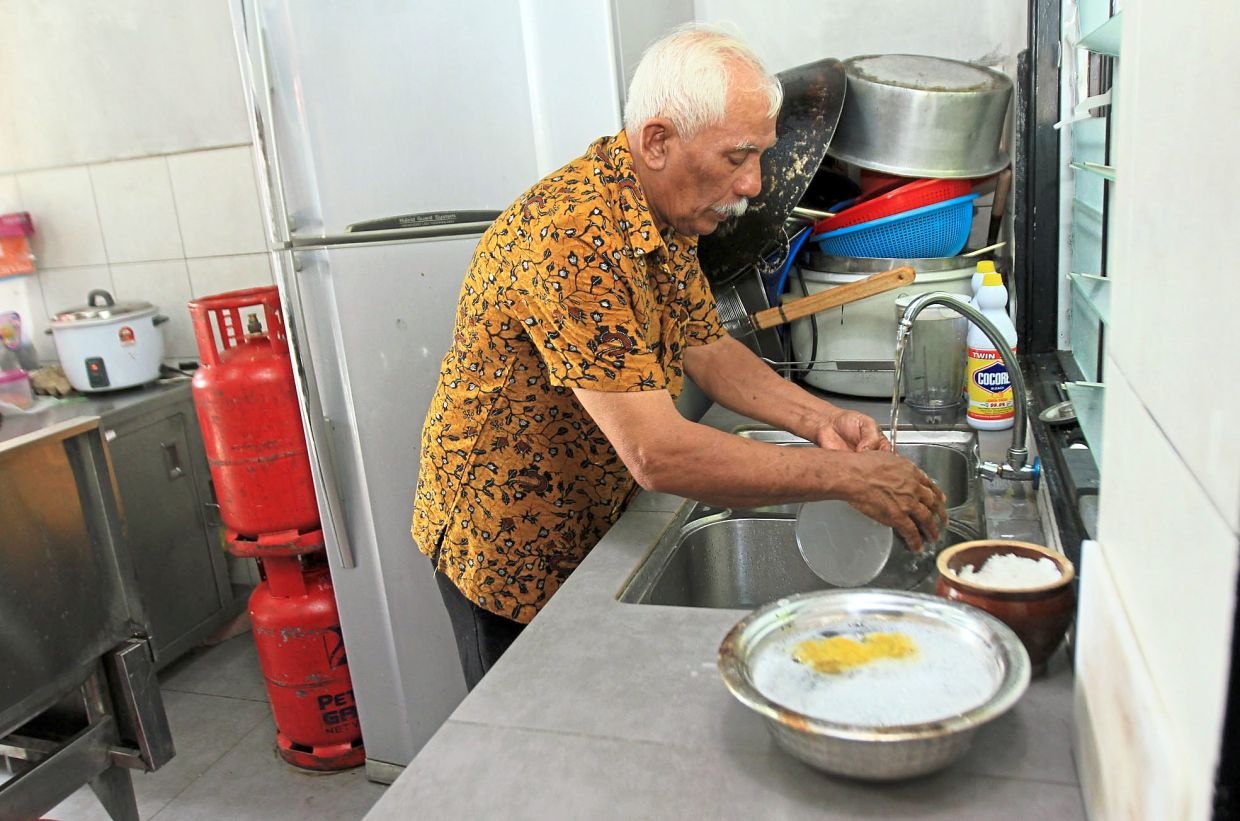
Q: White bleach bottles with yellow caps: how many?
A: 2